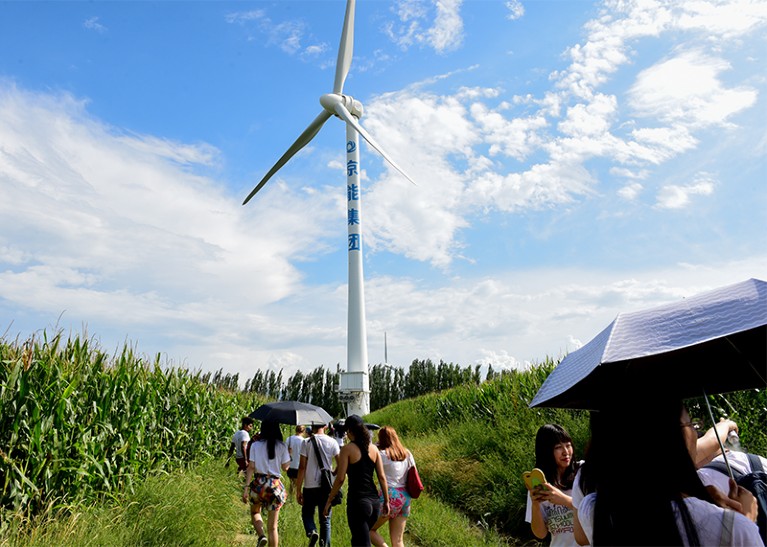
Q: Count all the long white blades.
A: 3